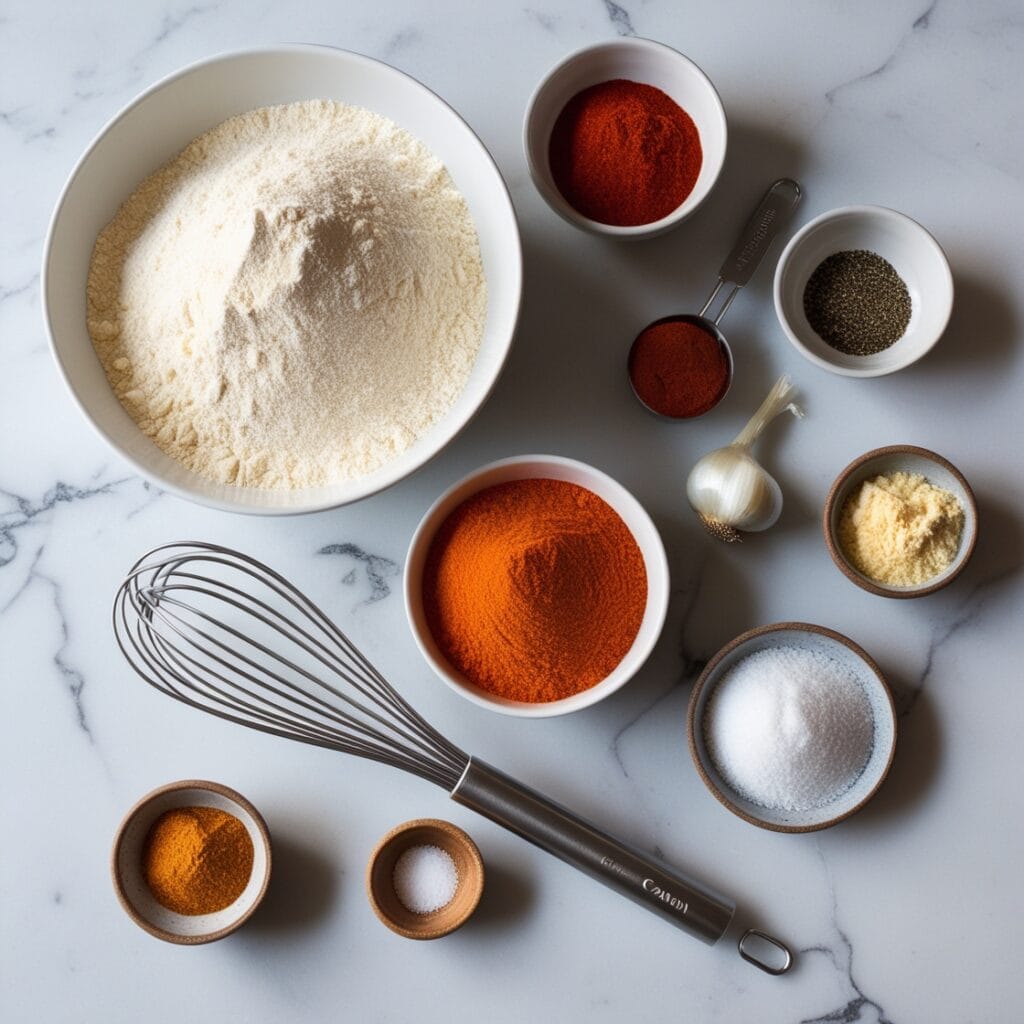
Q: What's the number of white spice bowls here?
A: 3